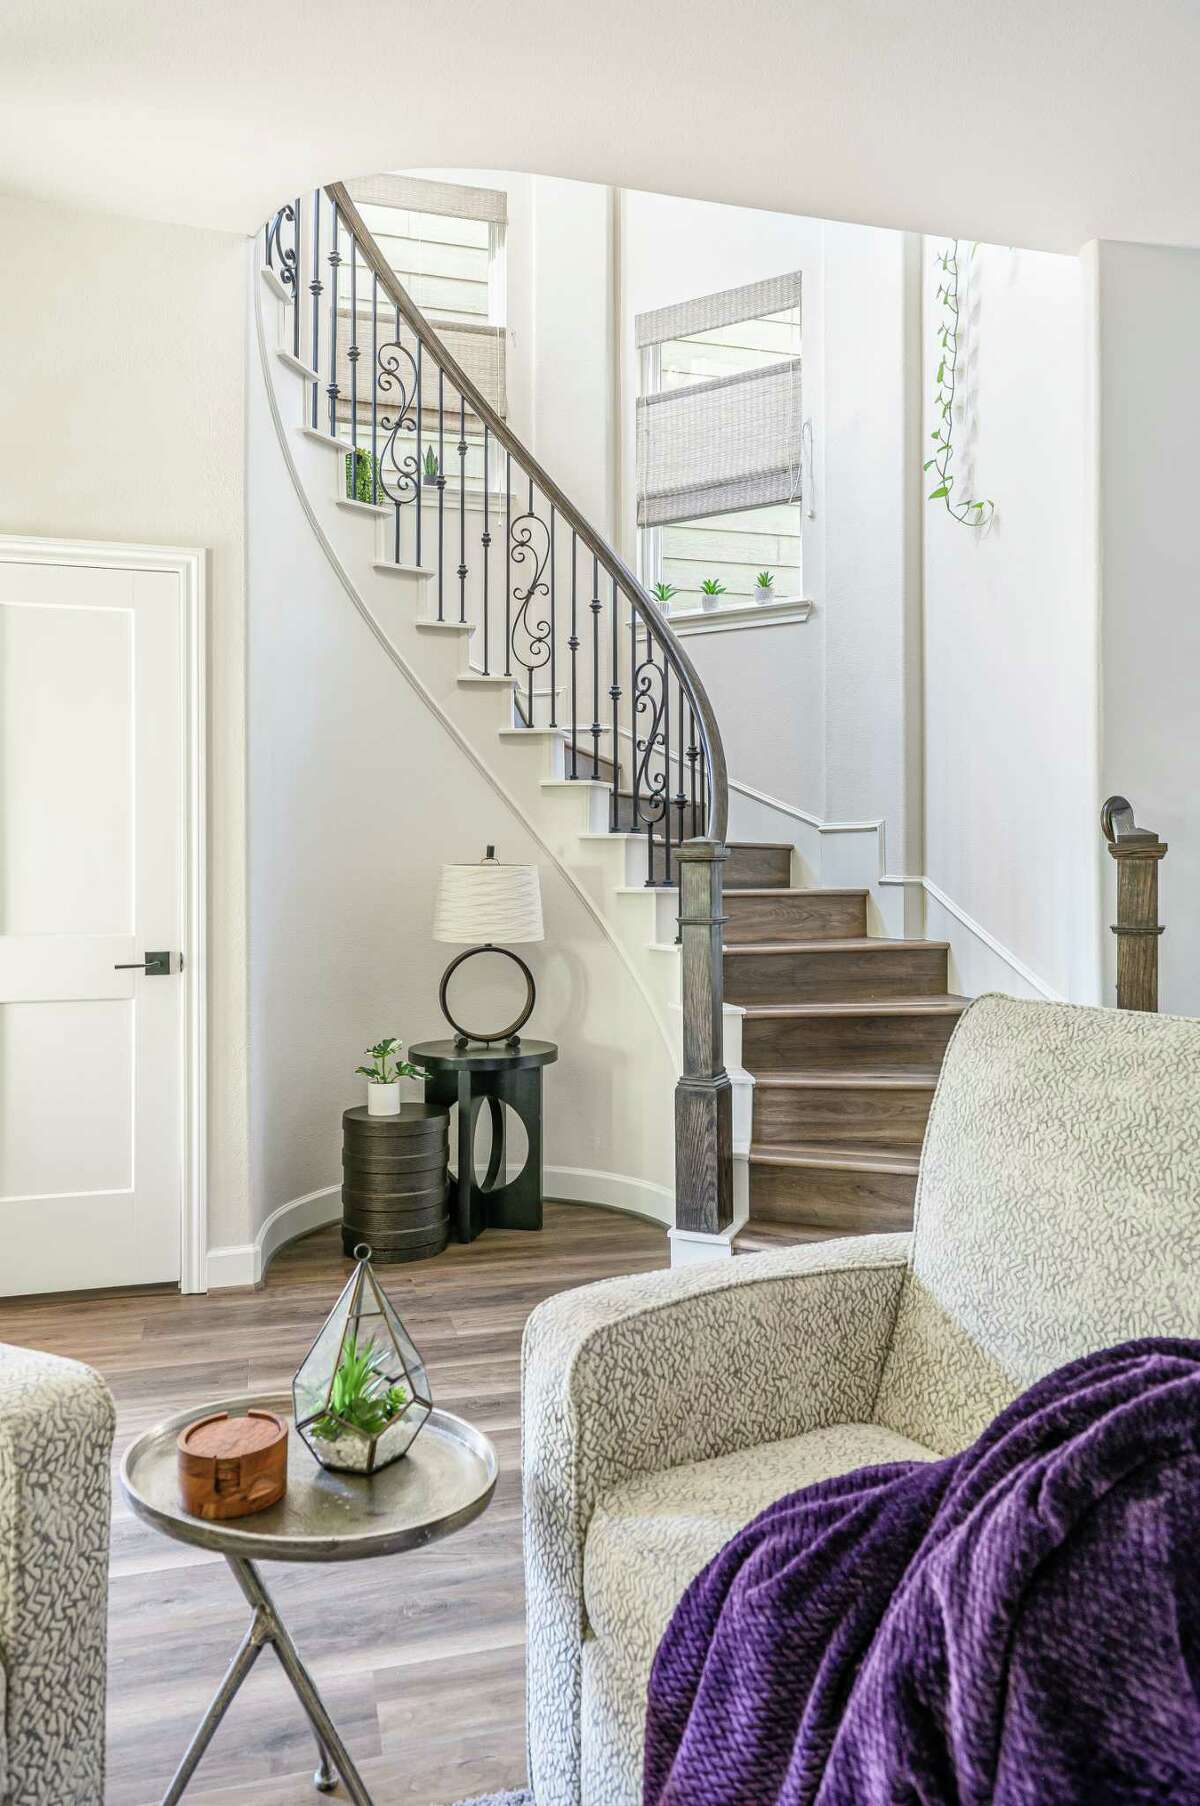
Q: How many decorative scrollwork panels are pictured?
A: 4